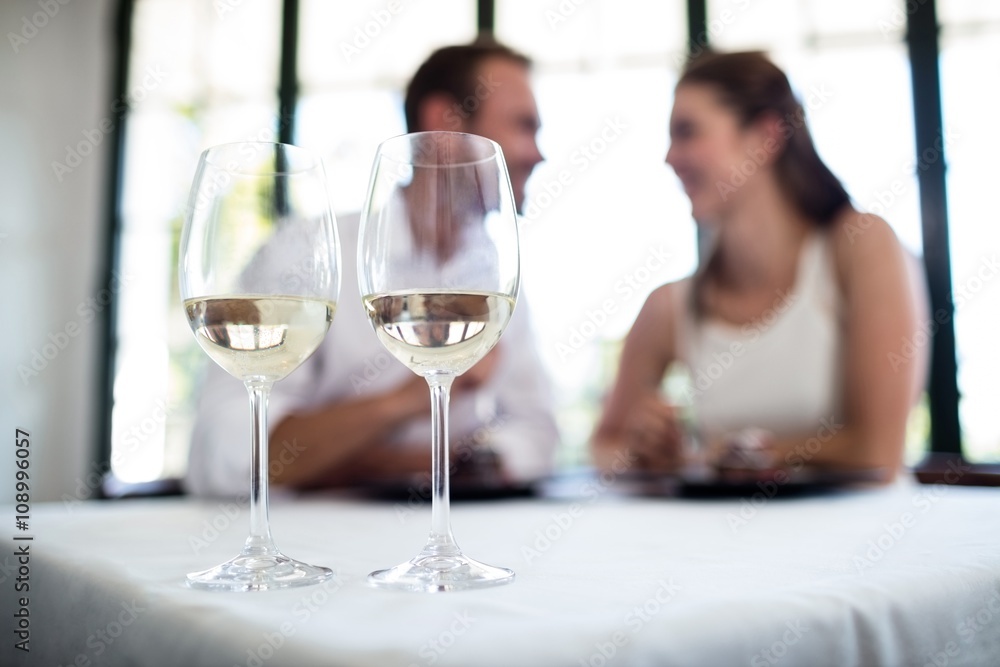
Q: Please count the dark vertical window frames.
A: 5